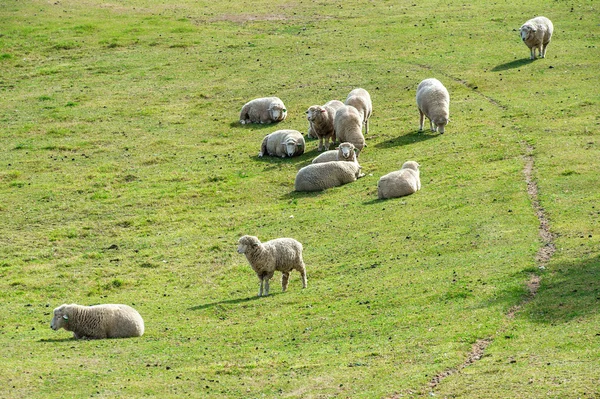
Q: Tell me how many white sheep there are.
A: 12